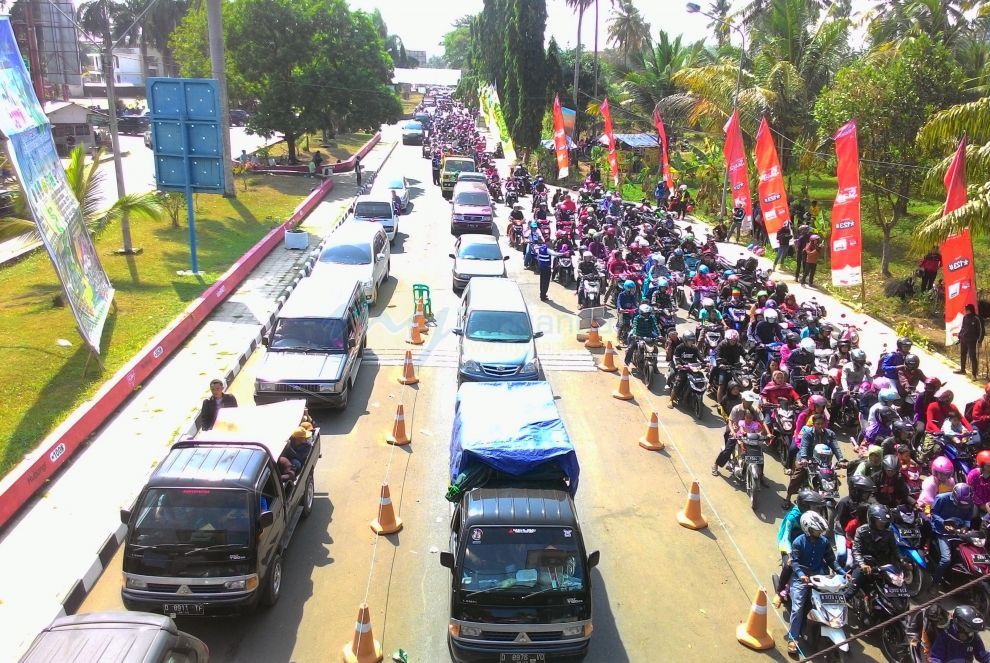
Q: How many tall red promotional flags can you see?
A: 7